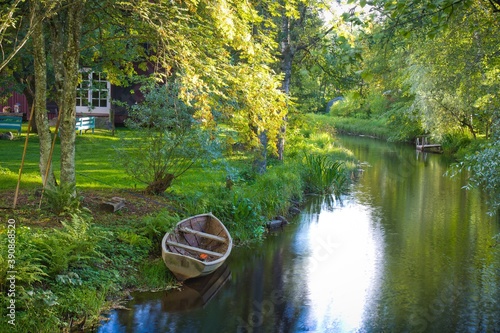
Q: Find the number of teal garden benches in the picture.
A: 2